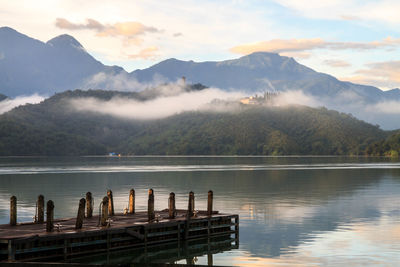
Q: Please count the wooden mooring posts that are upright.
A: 12